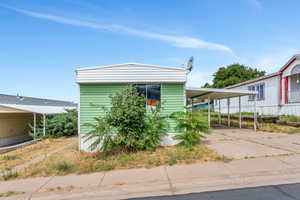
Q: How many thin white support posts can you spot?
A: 7